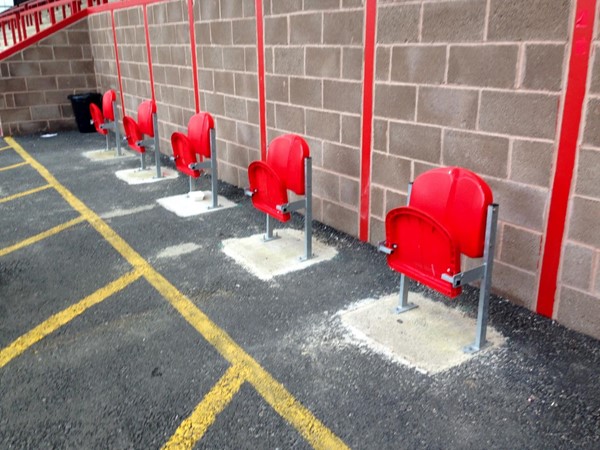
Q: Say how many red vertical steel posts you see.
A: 6